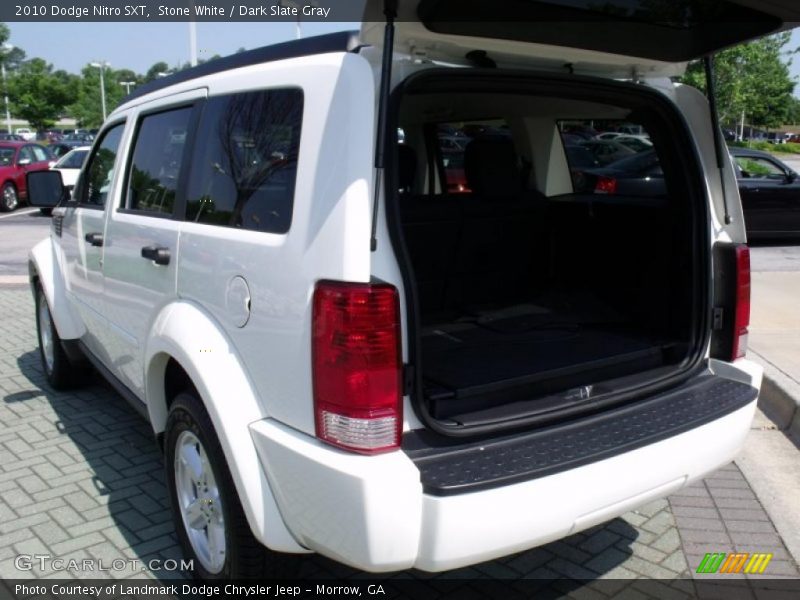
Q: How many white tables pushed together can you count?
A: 0